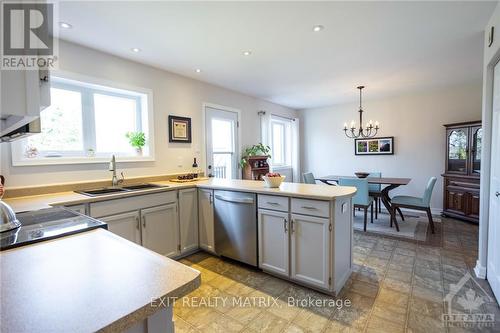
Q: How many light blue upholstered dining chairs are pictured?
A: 4